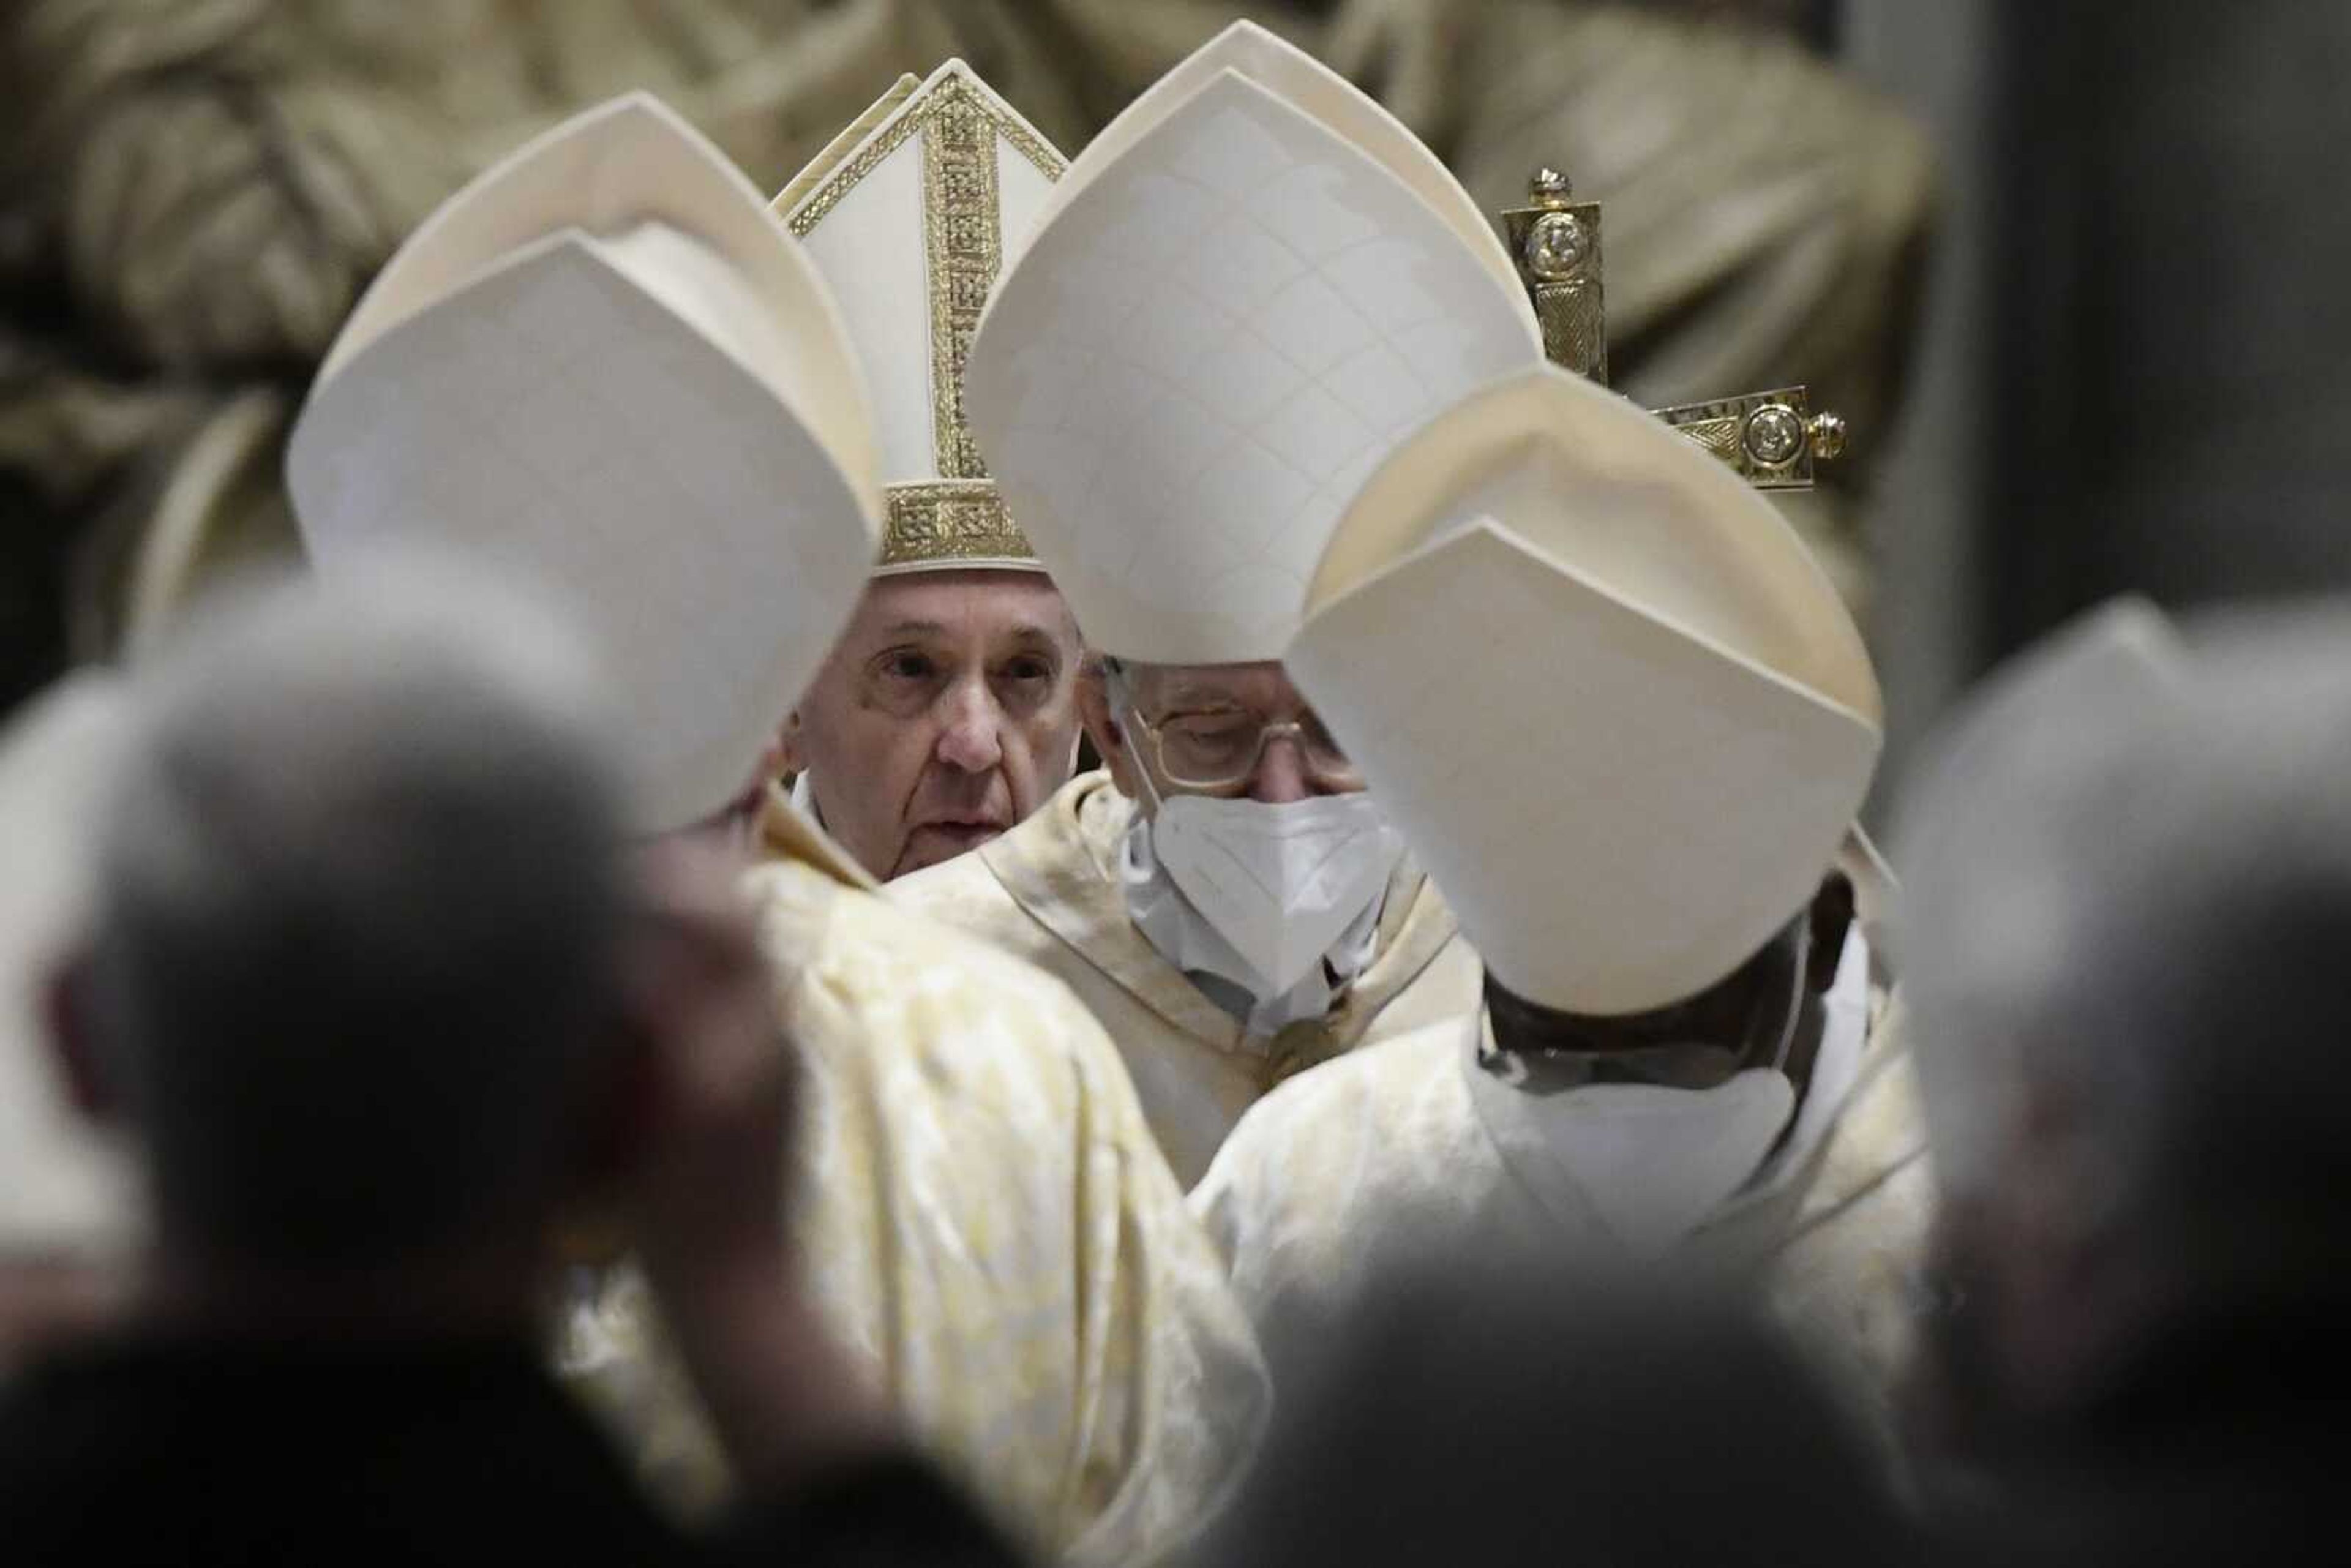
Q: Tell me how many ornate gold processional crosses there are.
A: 1